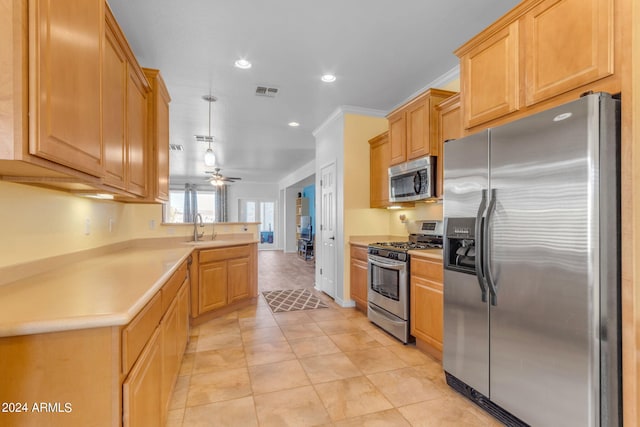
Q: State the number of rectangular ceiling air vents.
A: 3